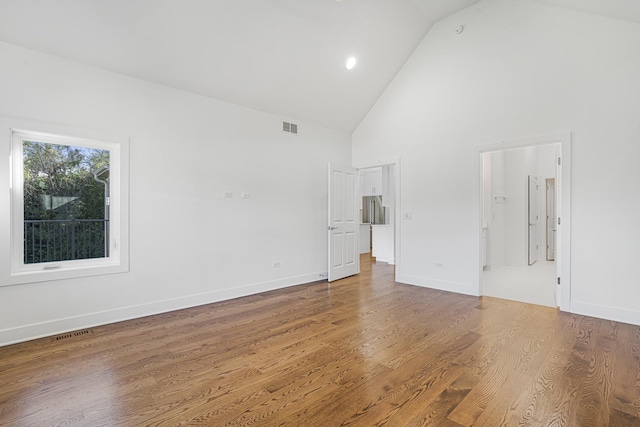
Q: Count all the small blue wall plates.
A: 0